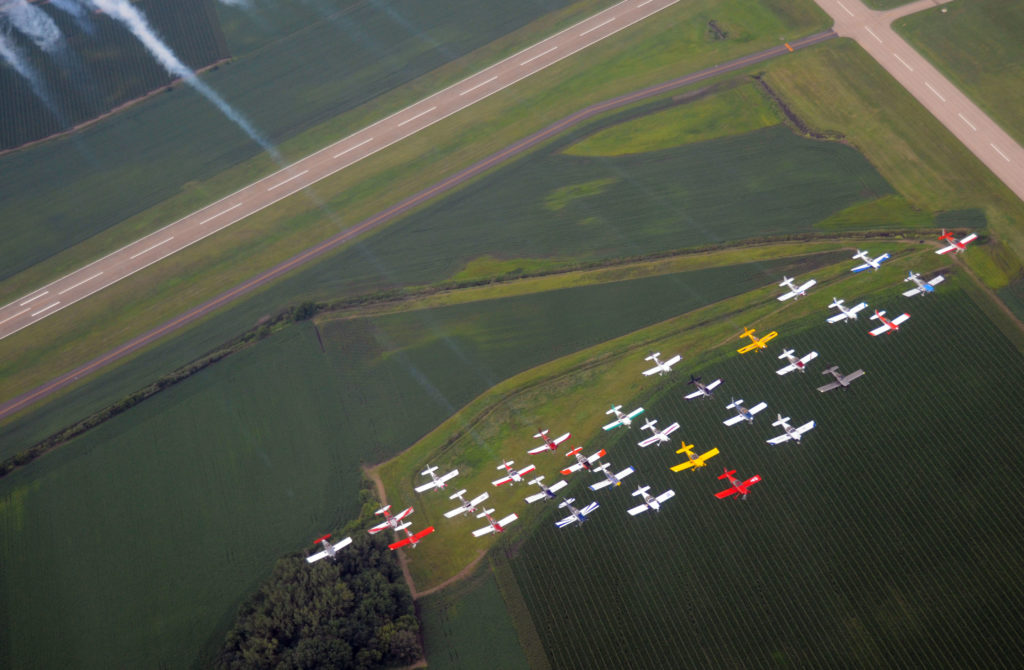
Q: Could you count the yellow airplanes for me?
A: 2